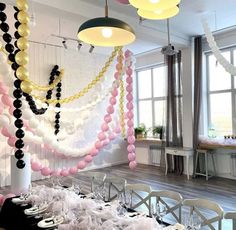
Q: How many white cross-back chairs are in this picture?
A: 6